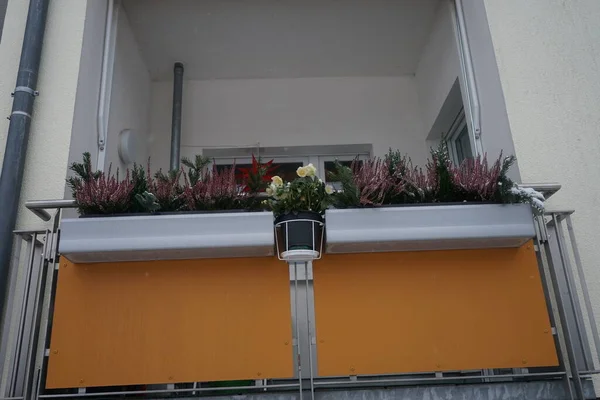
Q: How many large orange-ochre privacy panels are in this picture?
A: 2